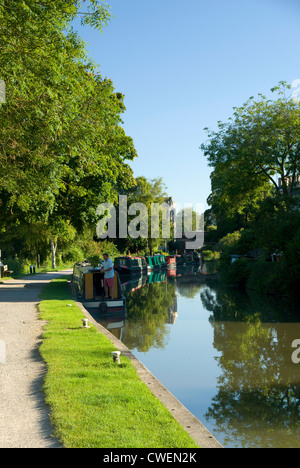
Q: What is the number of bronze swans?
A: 0